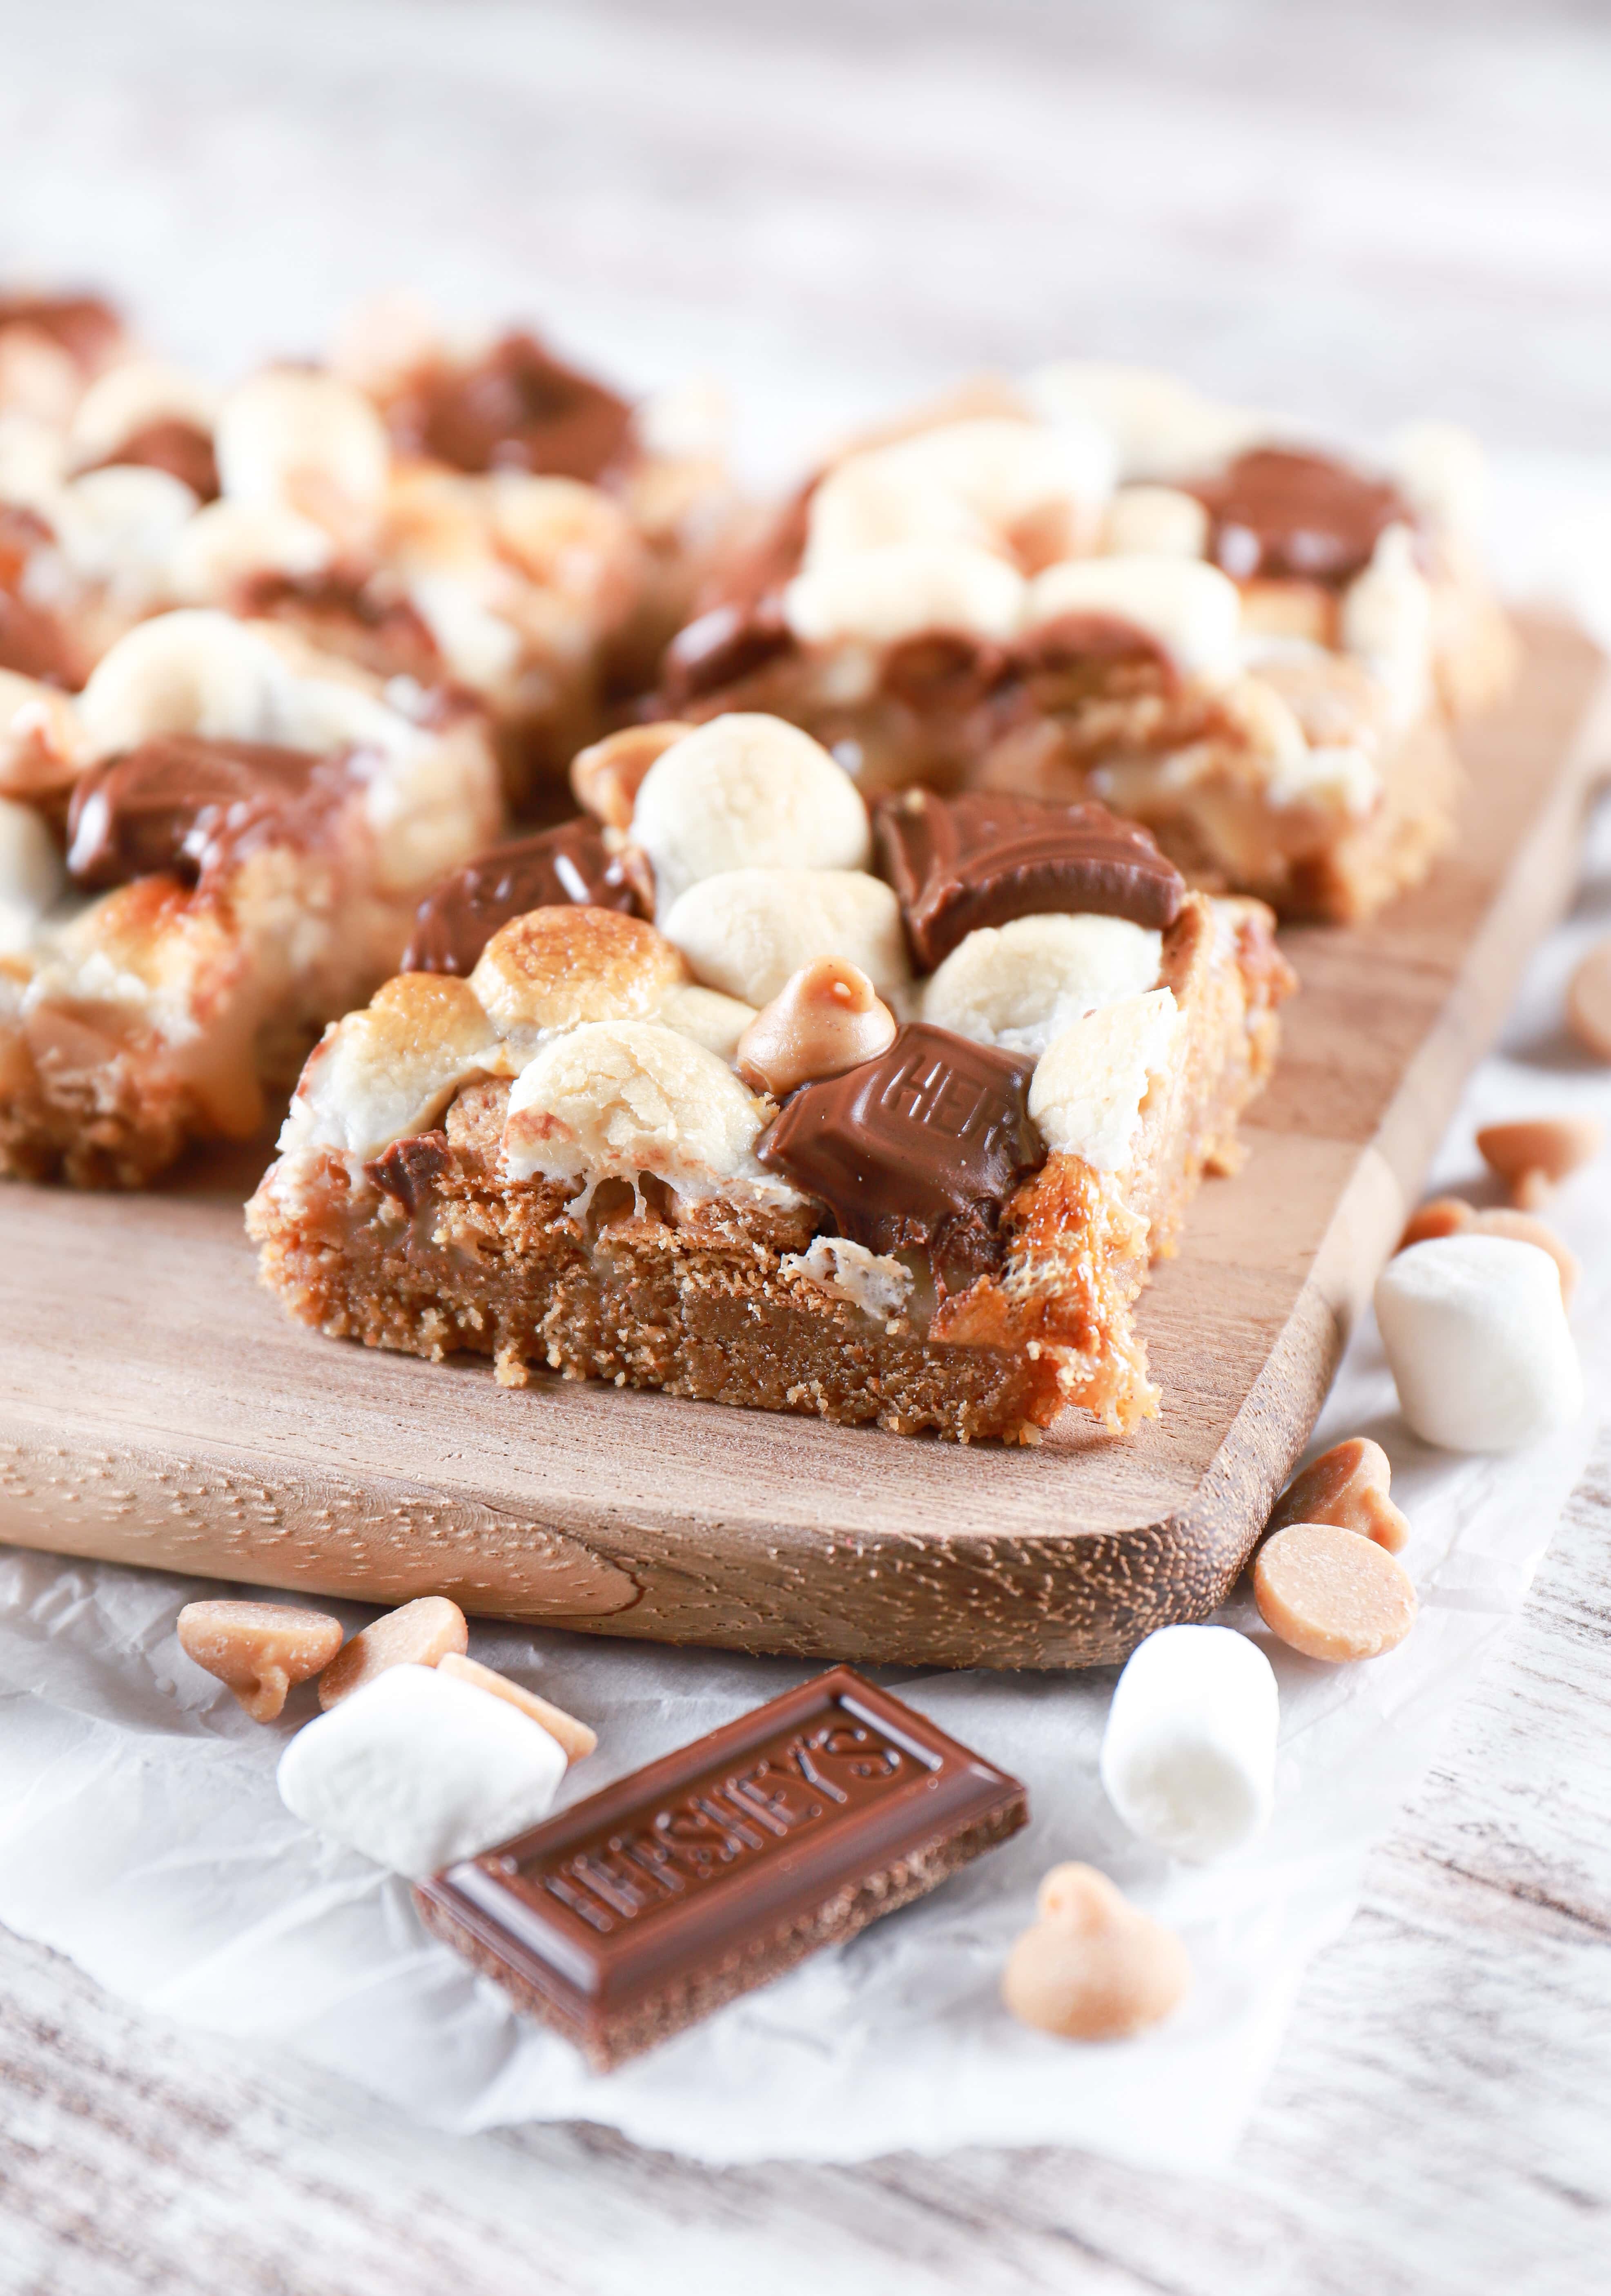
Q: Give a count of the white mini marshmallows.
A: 3